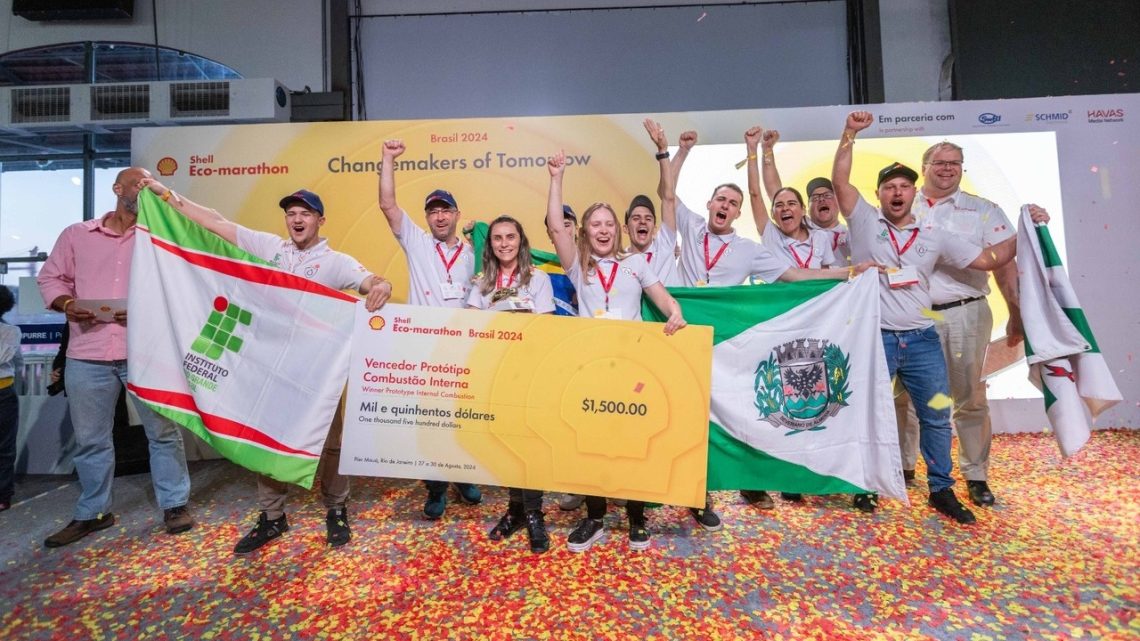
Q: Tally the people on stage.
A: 12